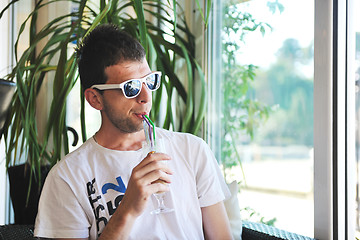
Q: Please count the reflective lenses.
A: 2